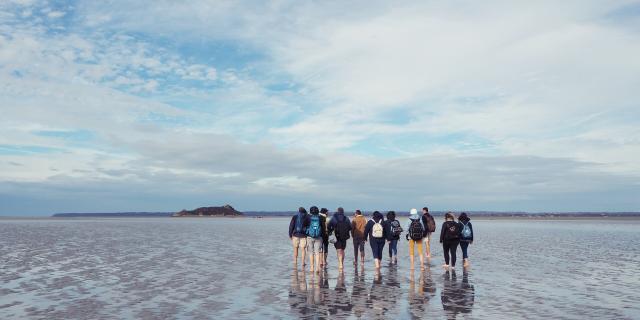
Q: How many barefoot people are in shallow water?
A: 11